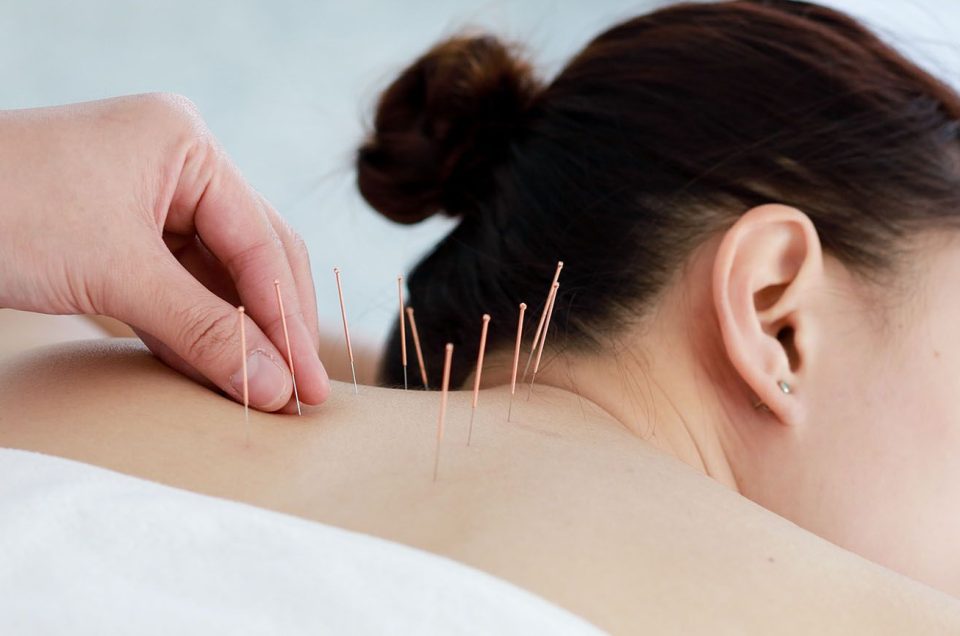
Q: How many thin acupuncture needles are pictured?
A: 10